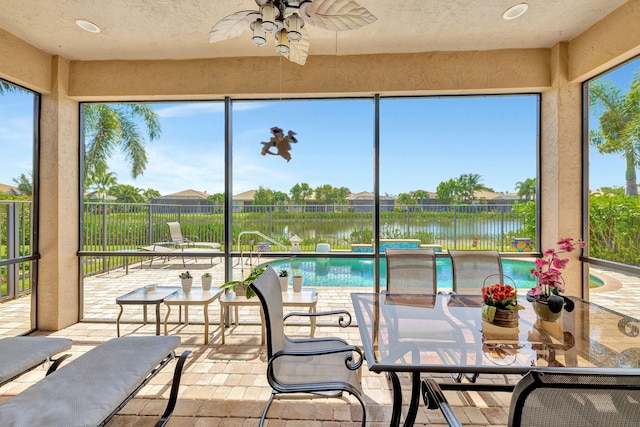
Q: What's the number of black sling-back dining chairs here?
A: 4